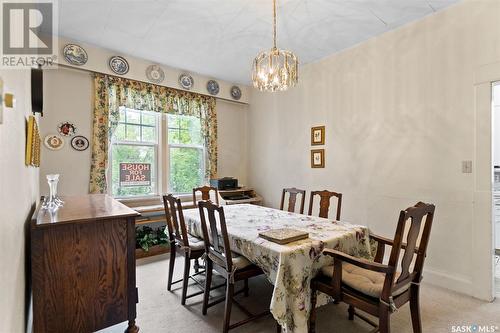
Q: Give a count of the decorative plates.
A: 9